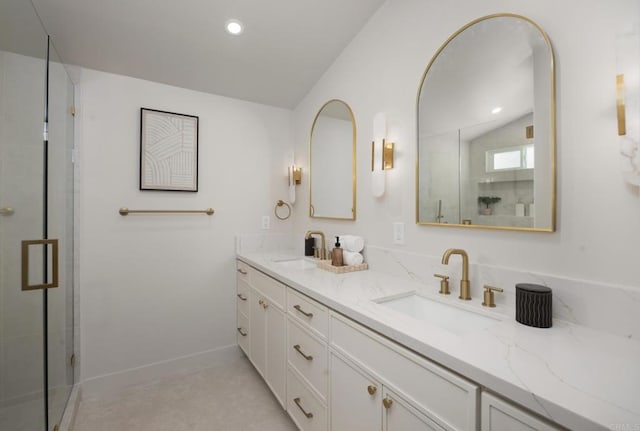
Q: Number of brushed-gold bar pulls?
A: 6